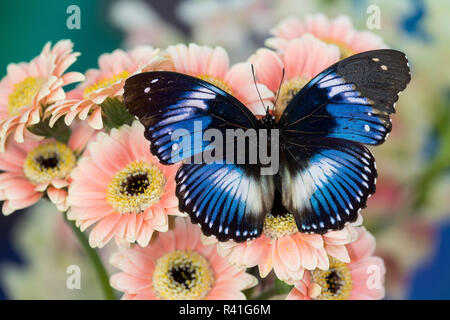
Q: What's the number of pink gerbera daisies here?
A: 10